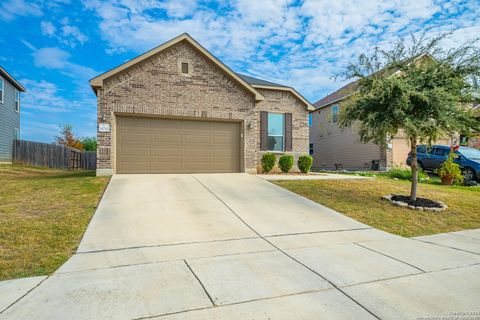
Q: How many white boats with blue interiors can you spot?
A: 0